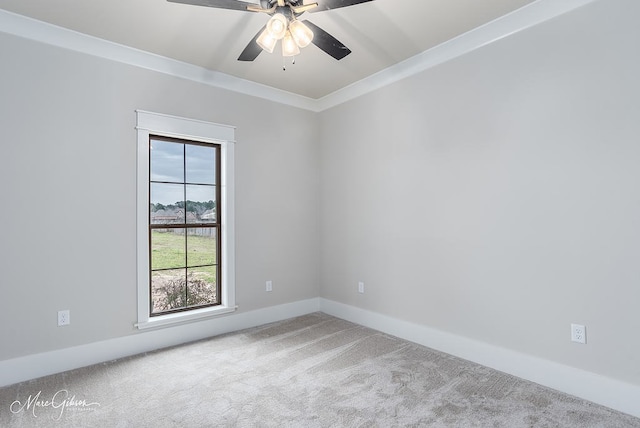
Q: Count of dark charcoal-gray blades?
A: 4